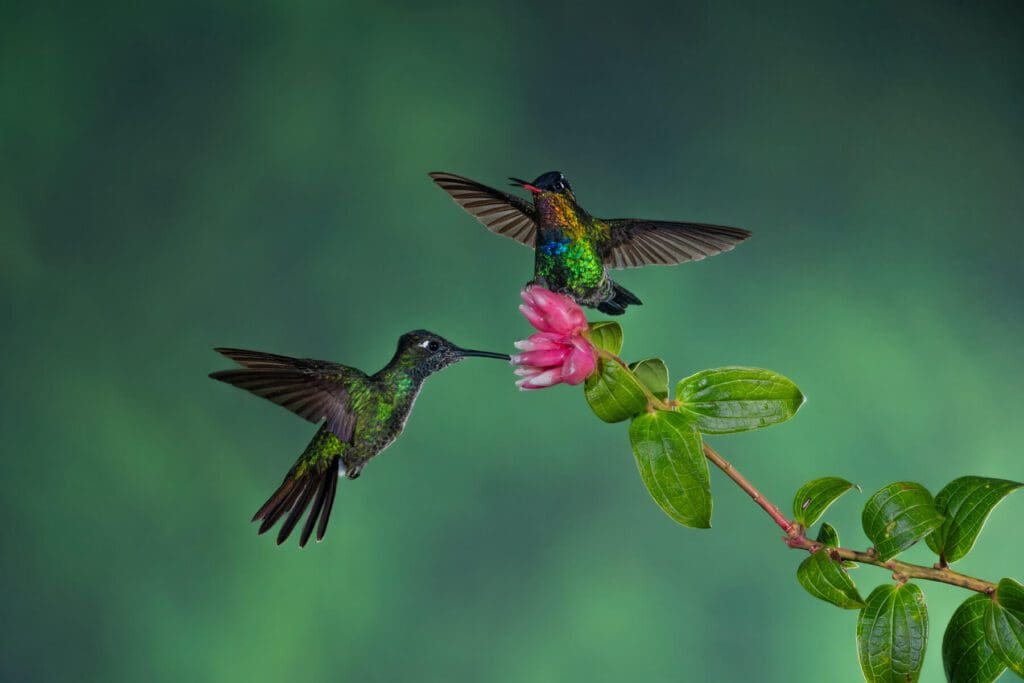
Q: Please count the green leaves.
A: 13